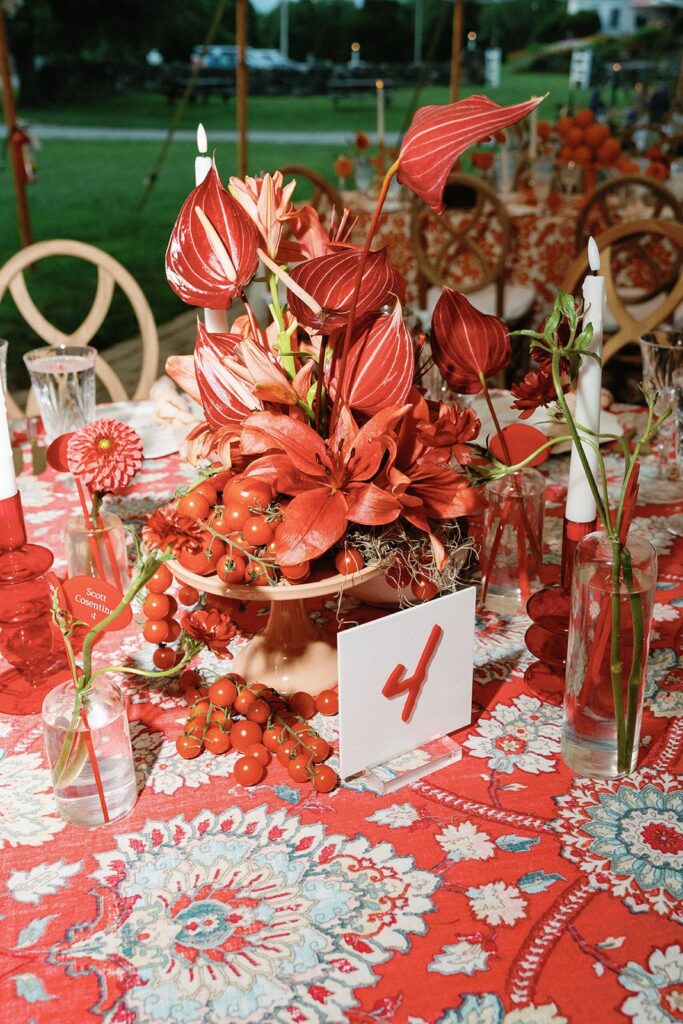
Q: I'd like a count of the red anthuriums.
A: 6